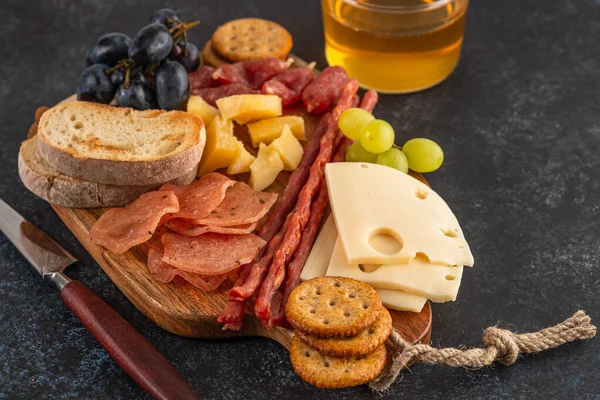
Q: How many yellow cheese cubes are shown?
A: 7